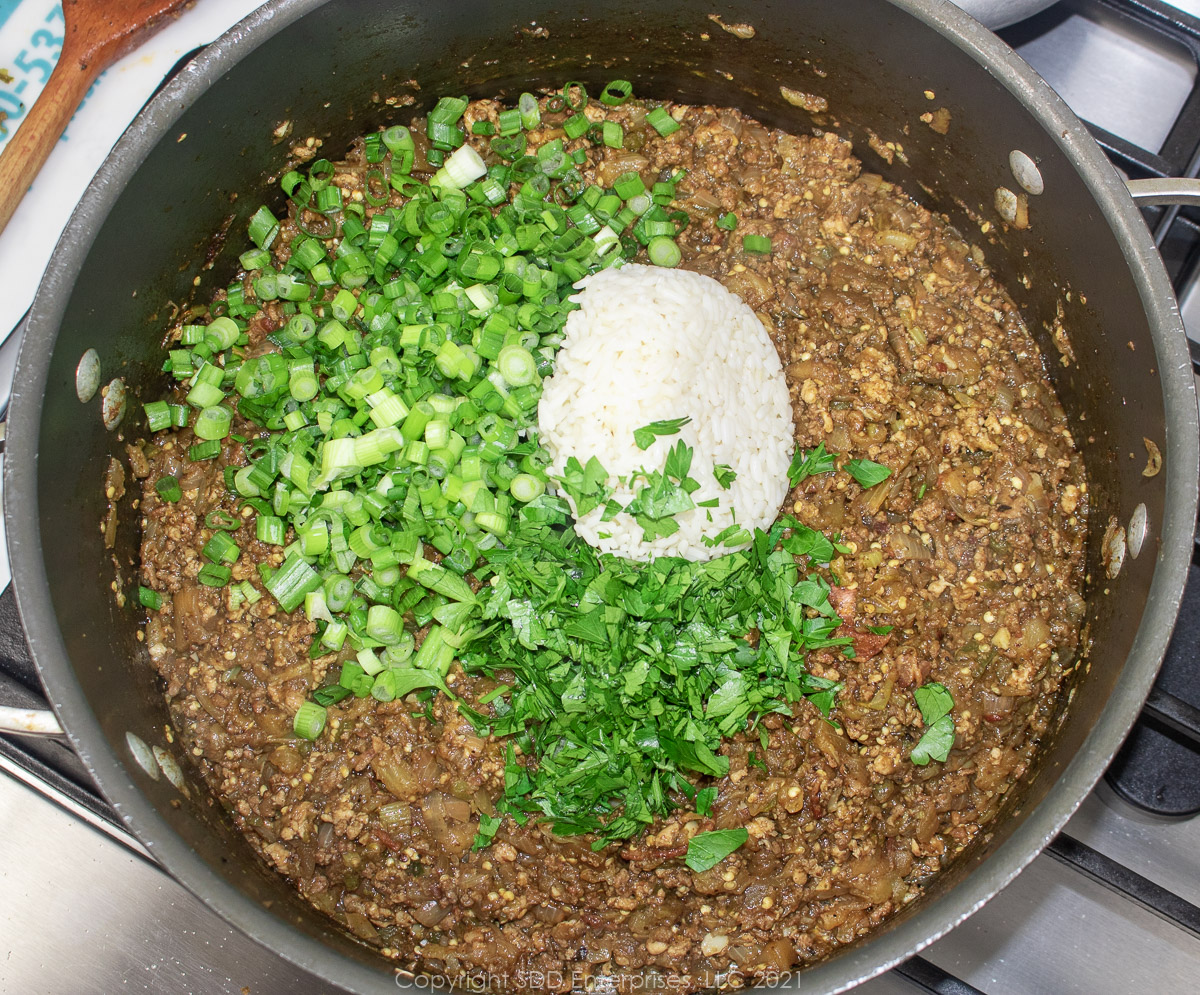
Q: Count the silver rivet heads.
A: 8